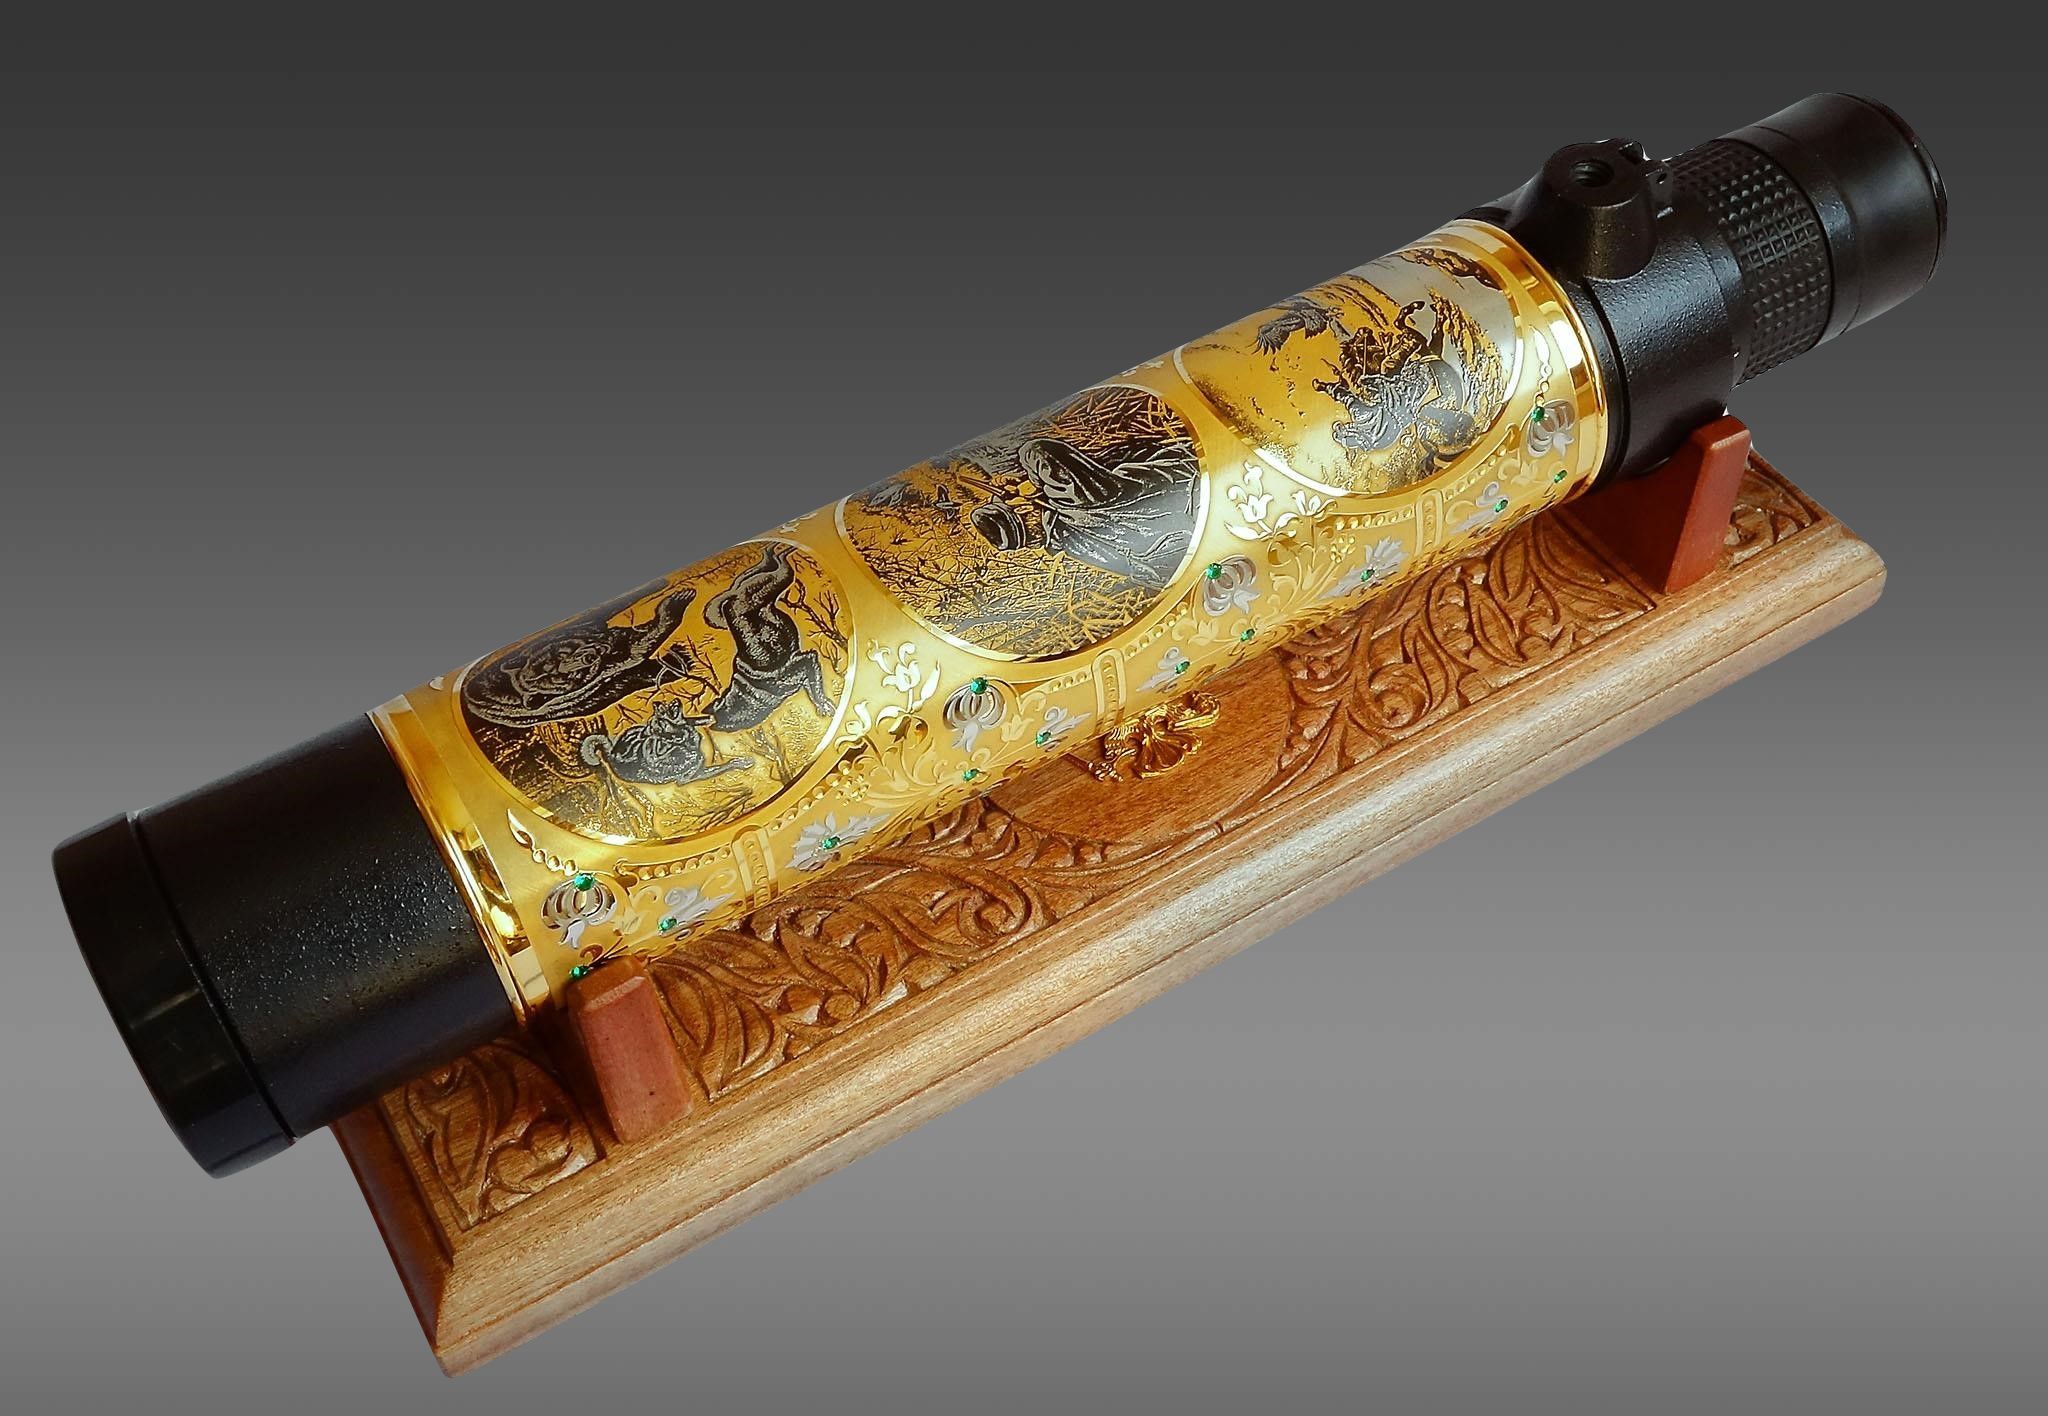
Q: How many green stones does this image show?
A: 14